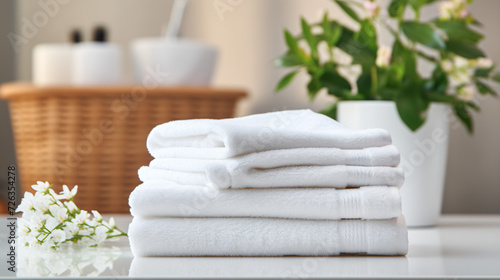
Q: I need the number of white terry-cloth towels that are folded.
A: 4